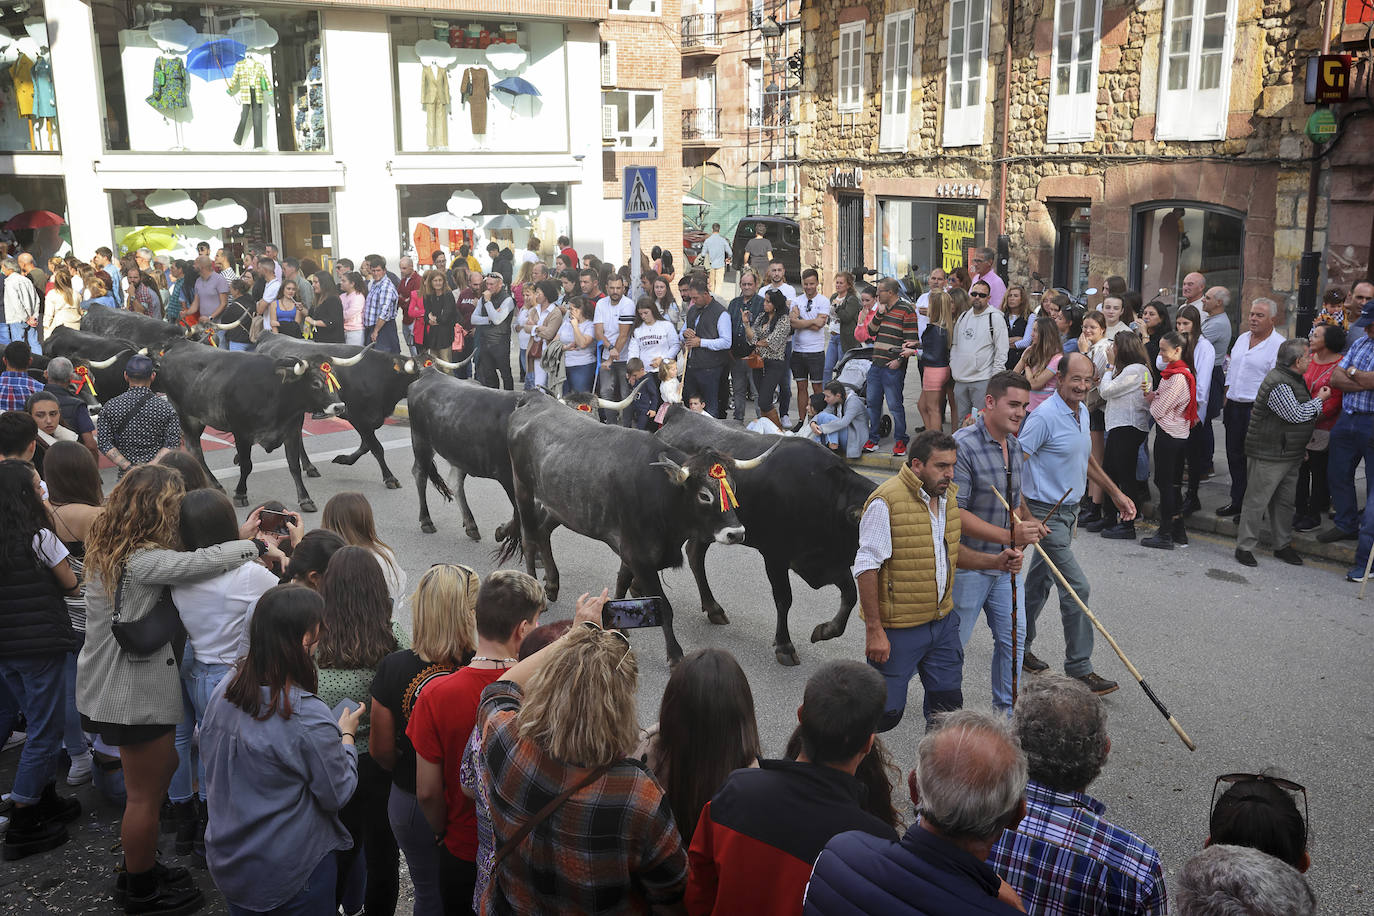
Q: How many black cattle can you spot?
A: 8